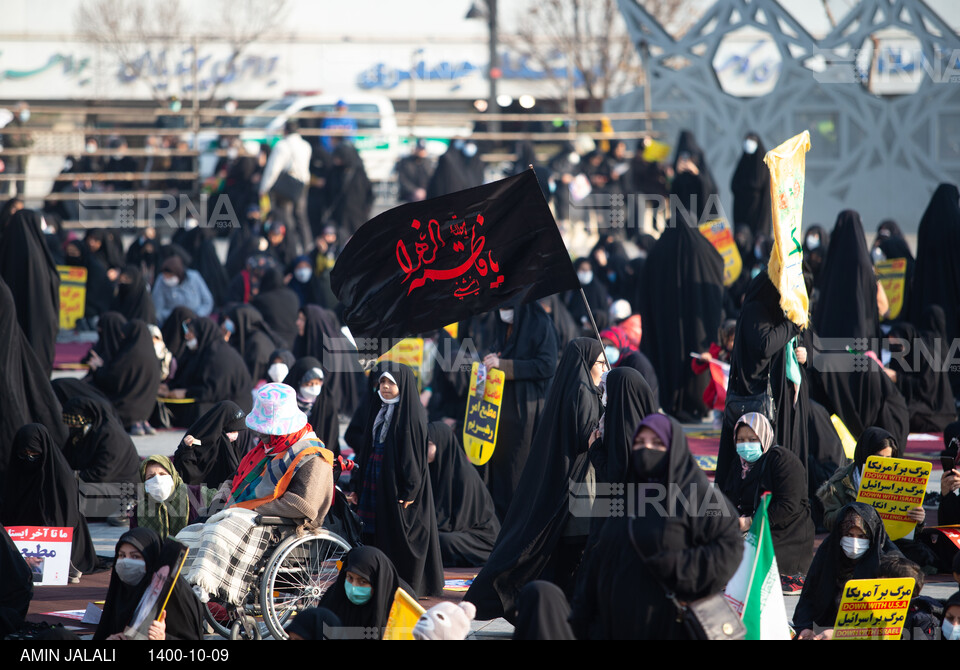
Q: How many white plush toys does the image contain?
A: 1